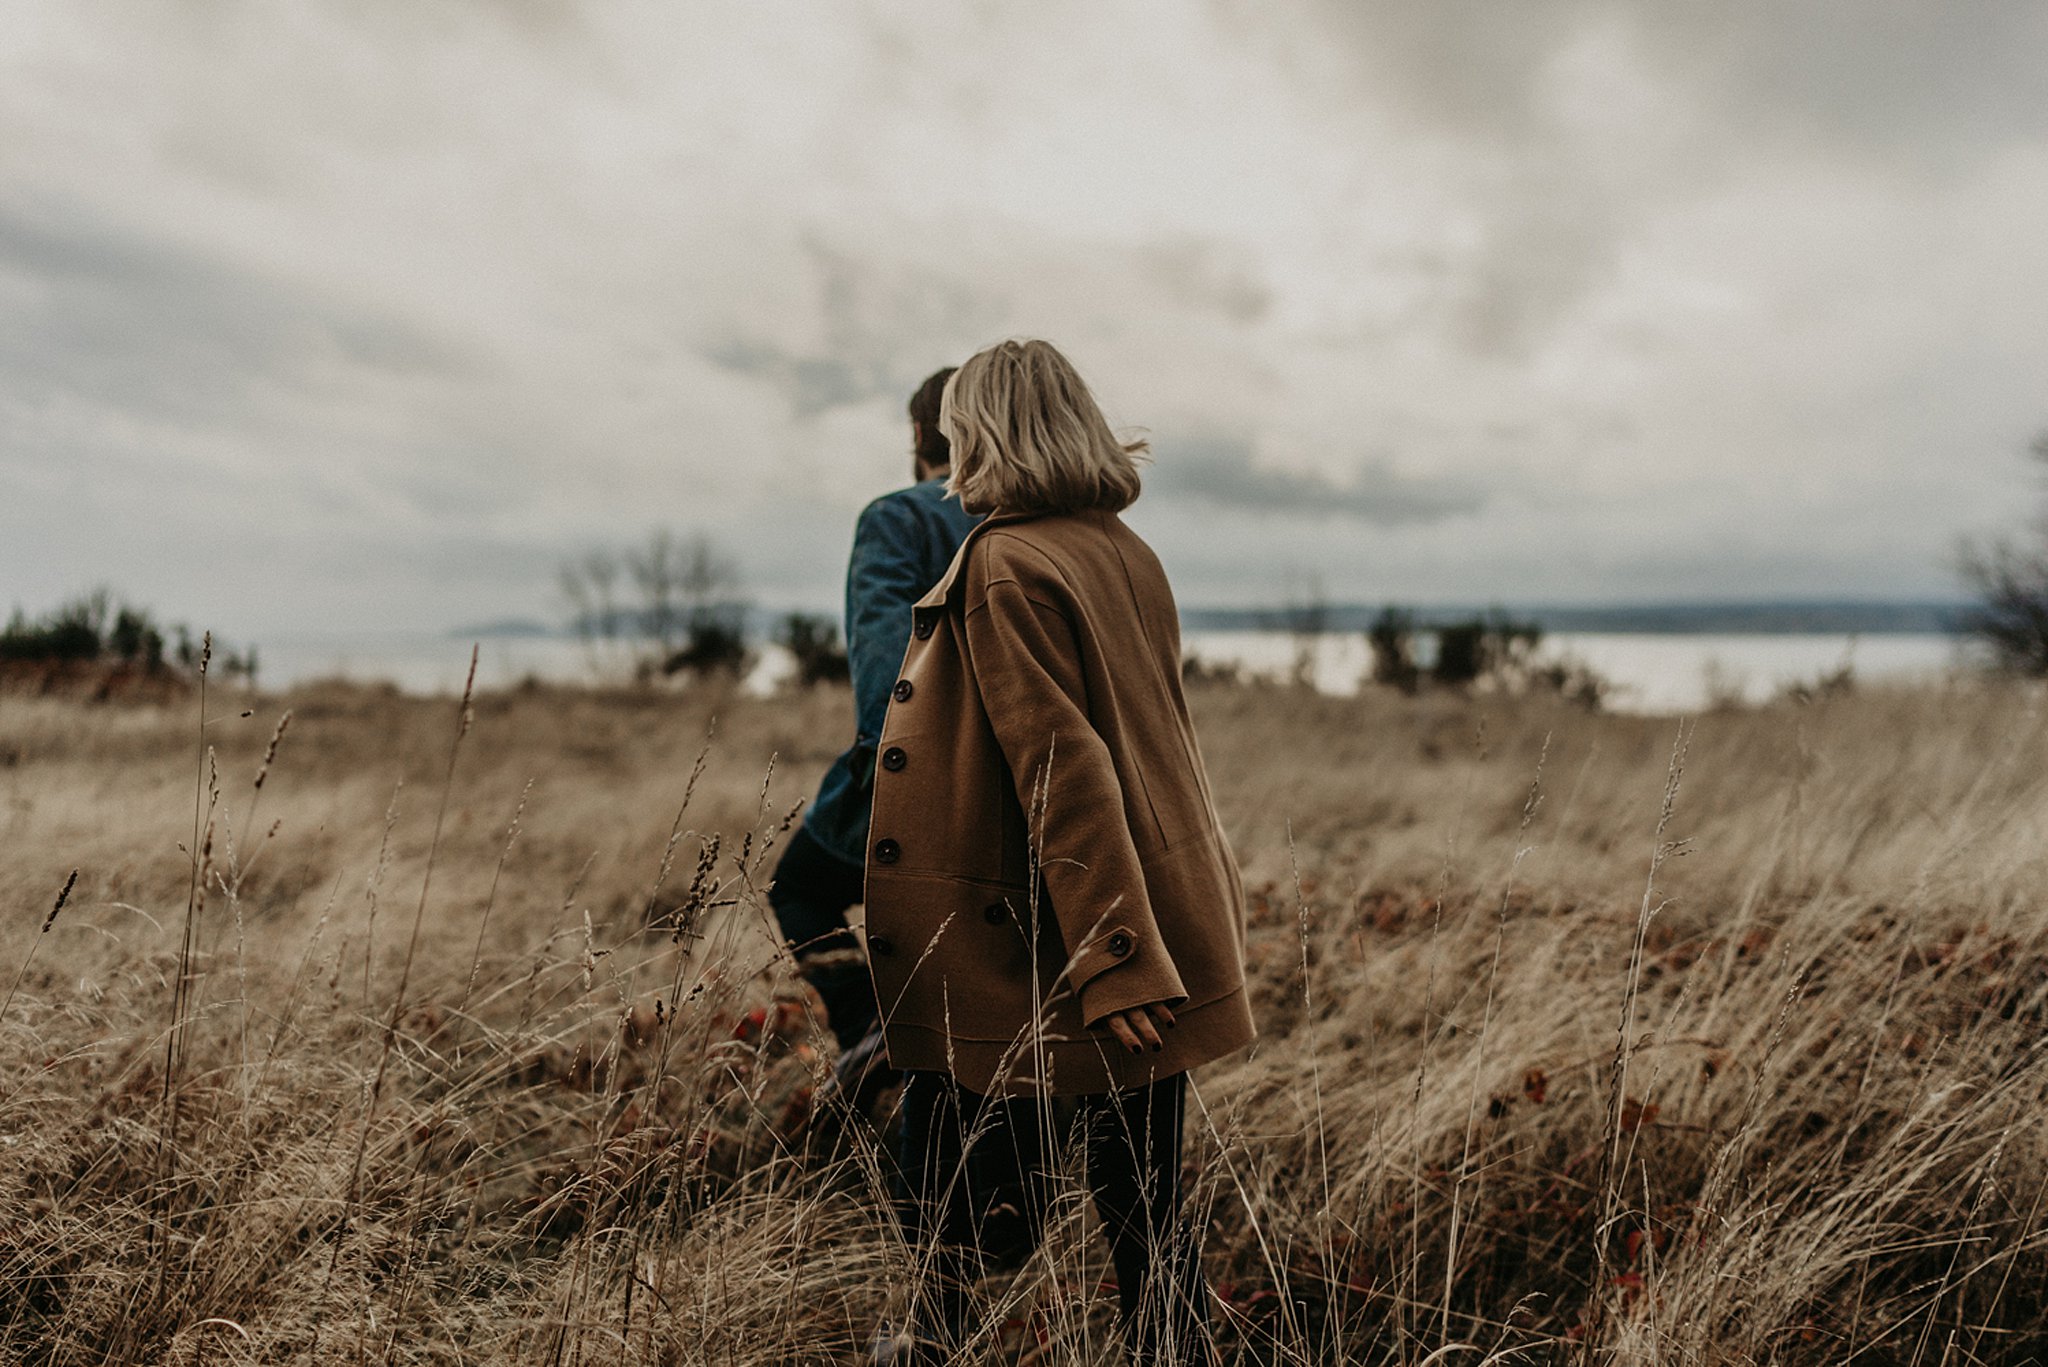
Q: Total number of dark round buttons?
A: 7